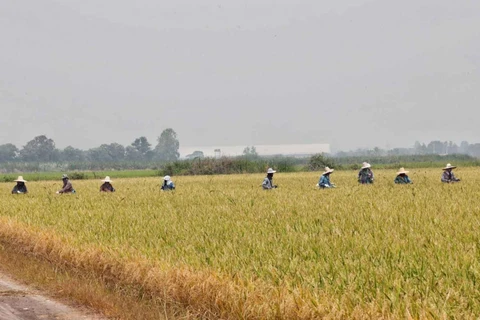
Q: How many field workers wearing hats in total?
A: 9